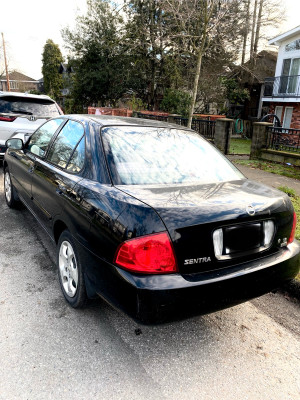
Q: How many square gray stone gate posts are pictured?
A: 2